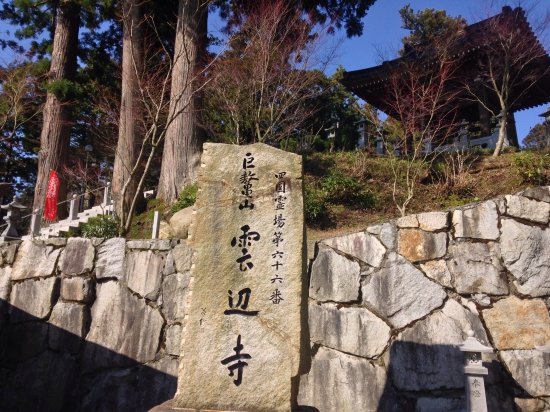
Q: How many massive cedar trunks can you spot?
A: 3